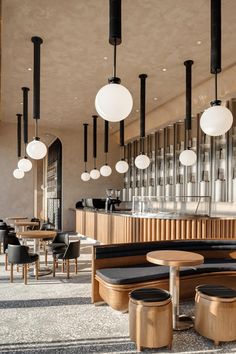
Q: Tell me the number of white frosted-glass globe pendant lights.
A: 11